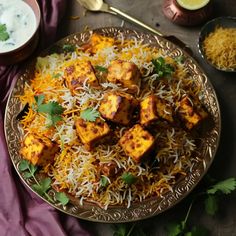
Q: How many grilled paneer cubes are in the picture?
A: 8